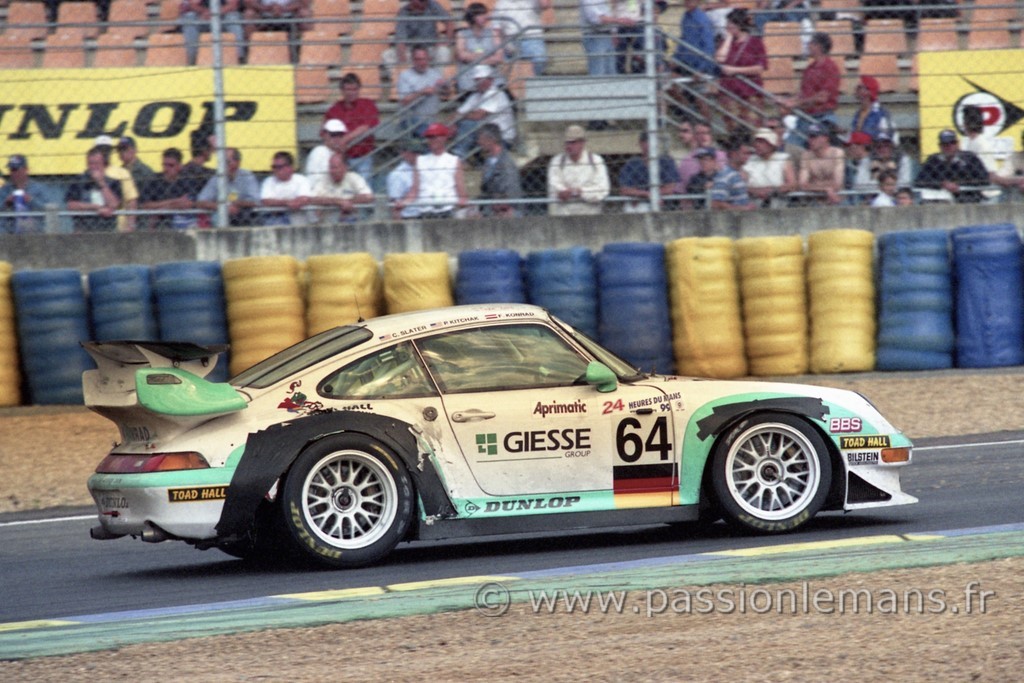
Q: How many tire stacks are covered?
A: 15